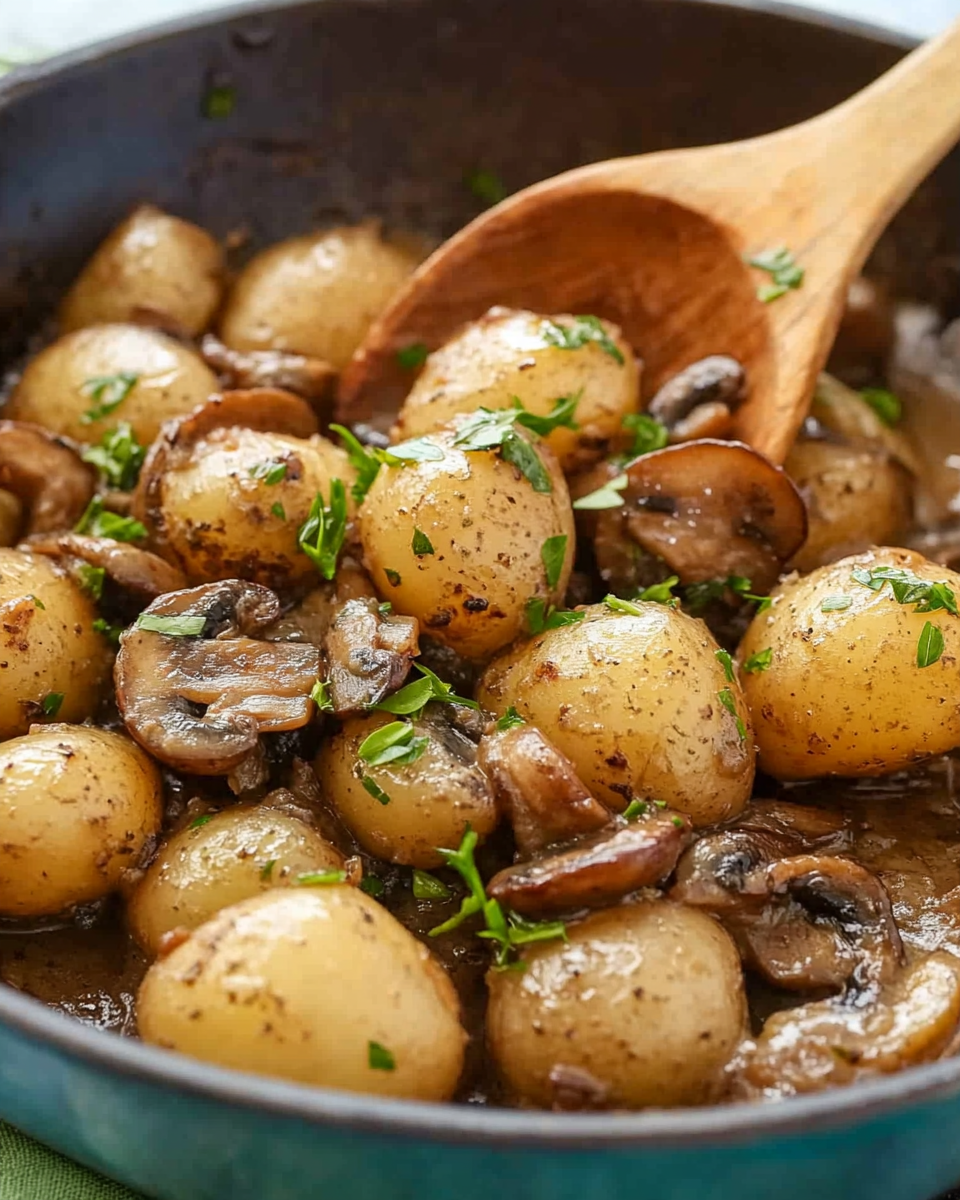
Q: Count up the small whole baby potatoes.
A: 15